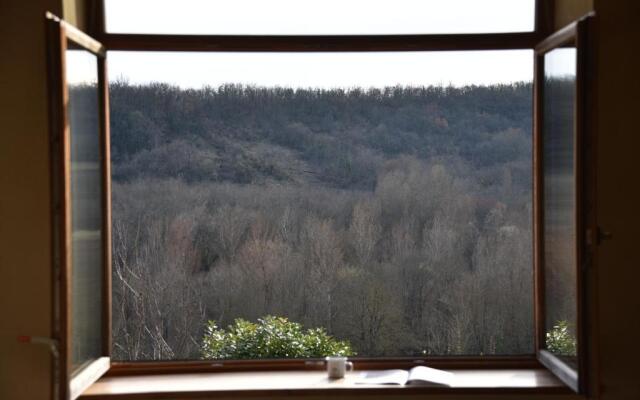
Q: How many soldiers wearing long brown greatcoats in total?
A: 0